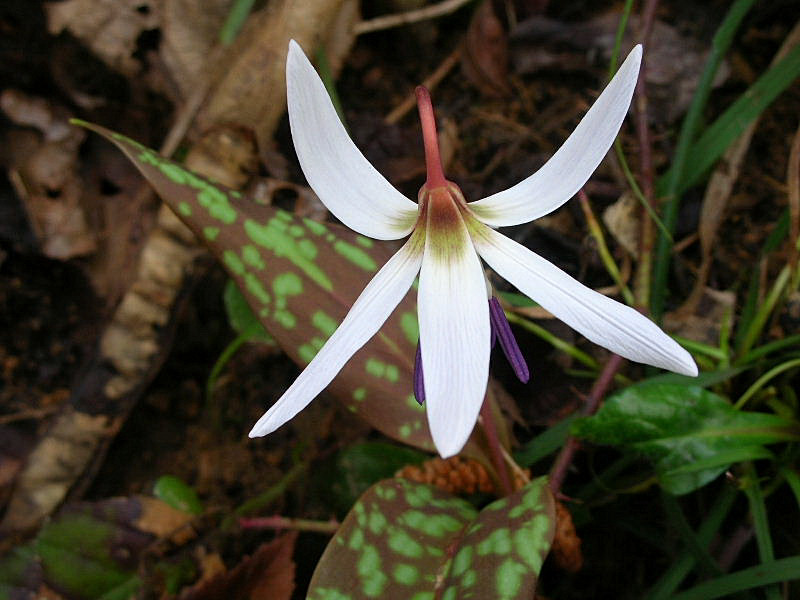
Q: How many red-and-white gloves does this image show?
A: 0